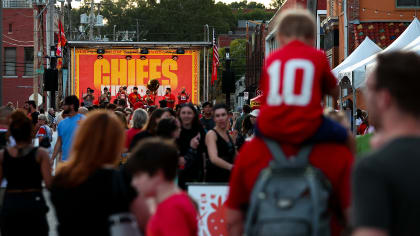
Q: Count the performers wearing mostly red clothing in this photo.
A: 5